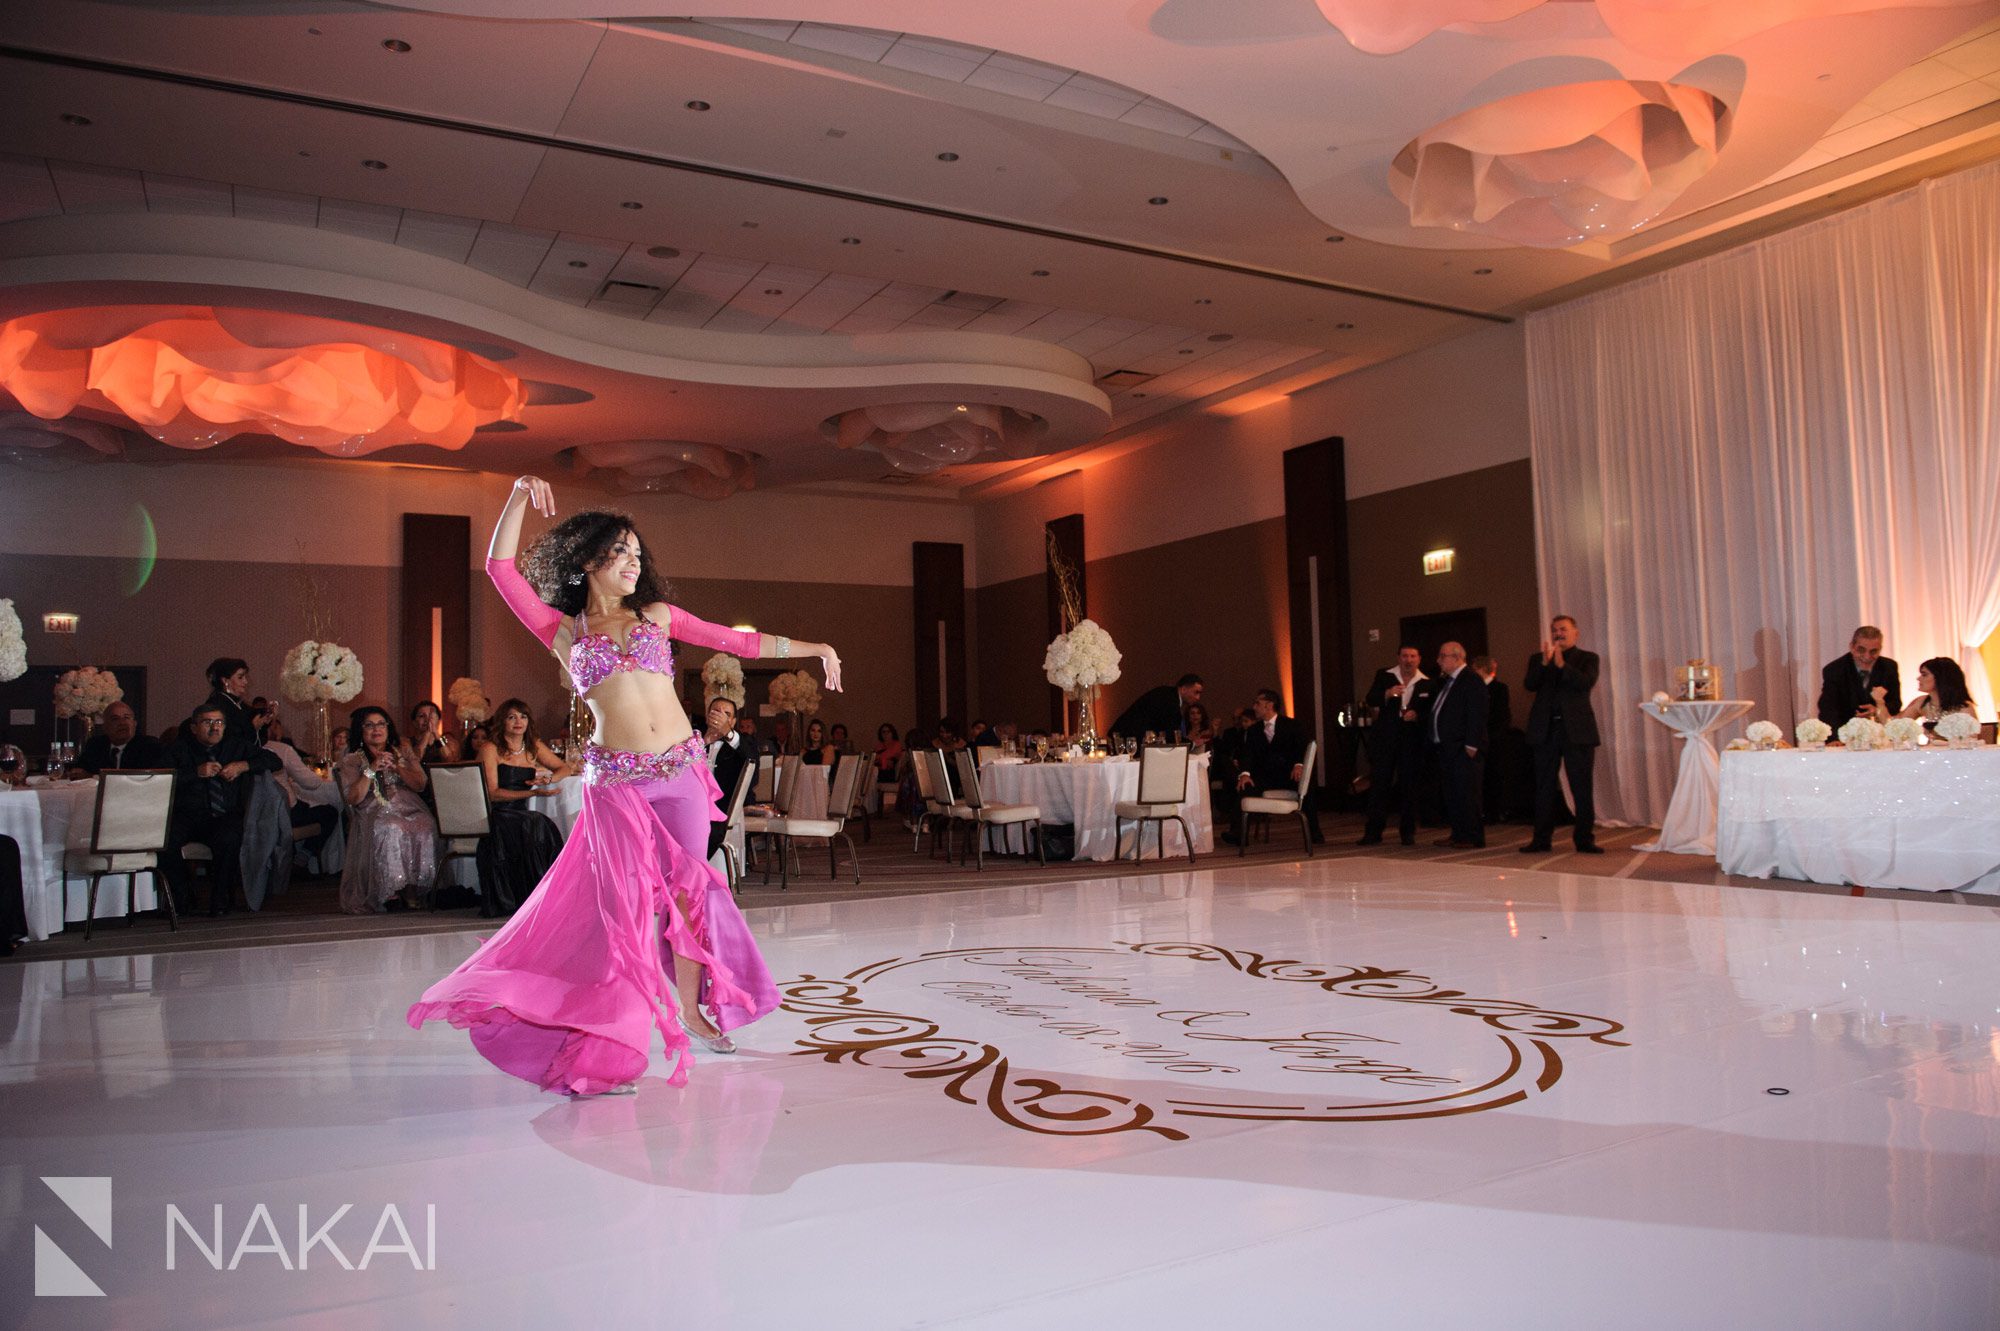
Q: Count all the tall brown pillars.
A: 4